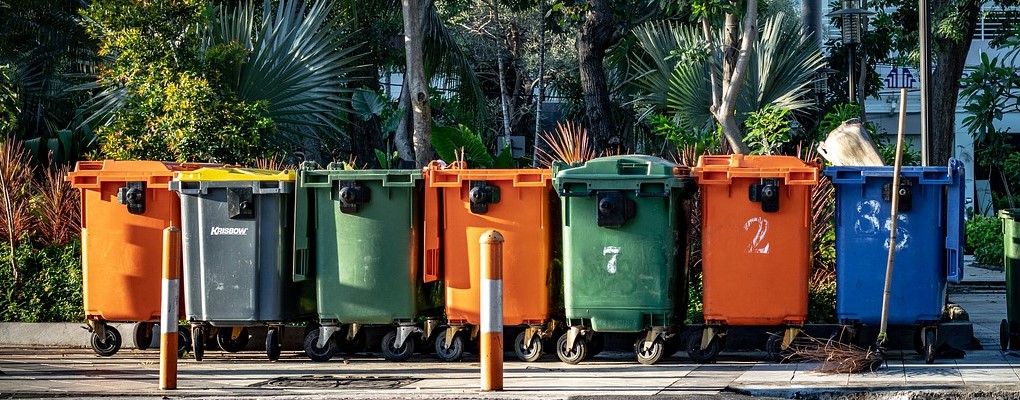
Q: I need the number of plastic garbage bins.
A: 8